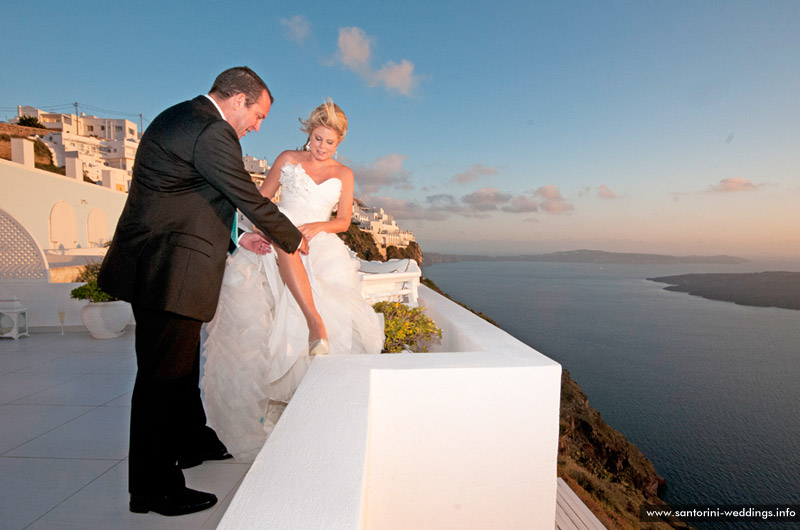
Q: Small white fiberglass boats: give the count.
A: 0